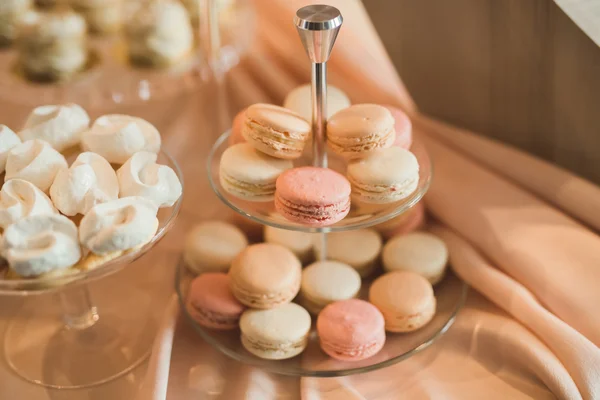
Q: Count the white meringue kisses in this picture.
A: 9